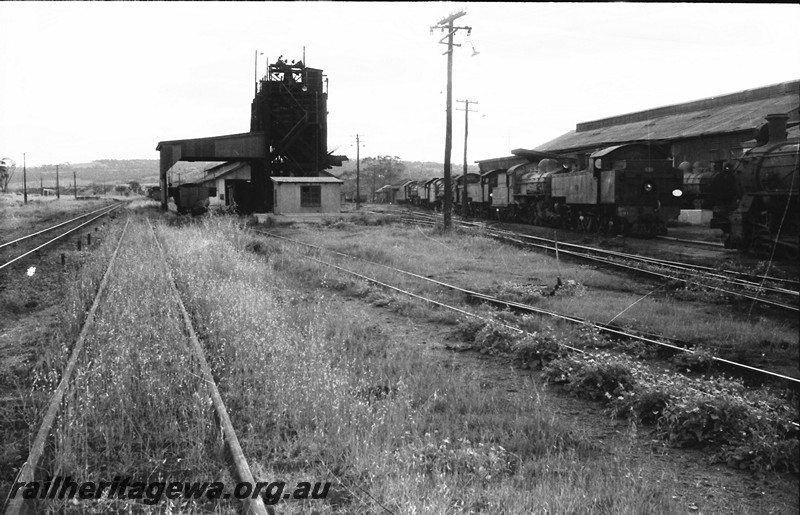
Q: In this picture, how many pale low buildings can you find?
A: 2